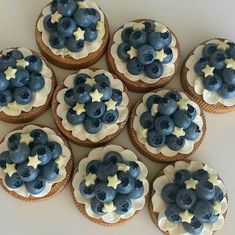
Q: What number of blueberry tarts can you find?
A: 9